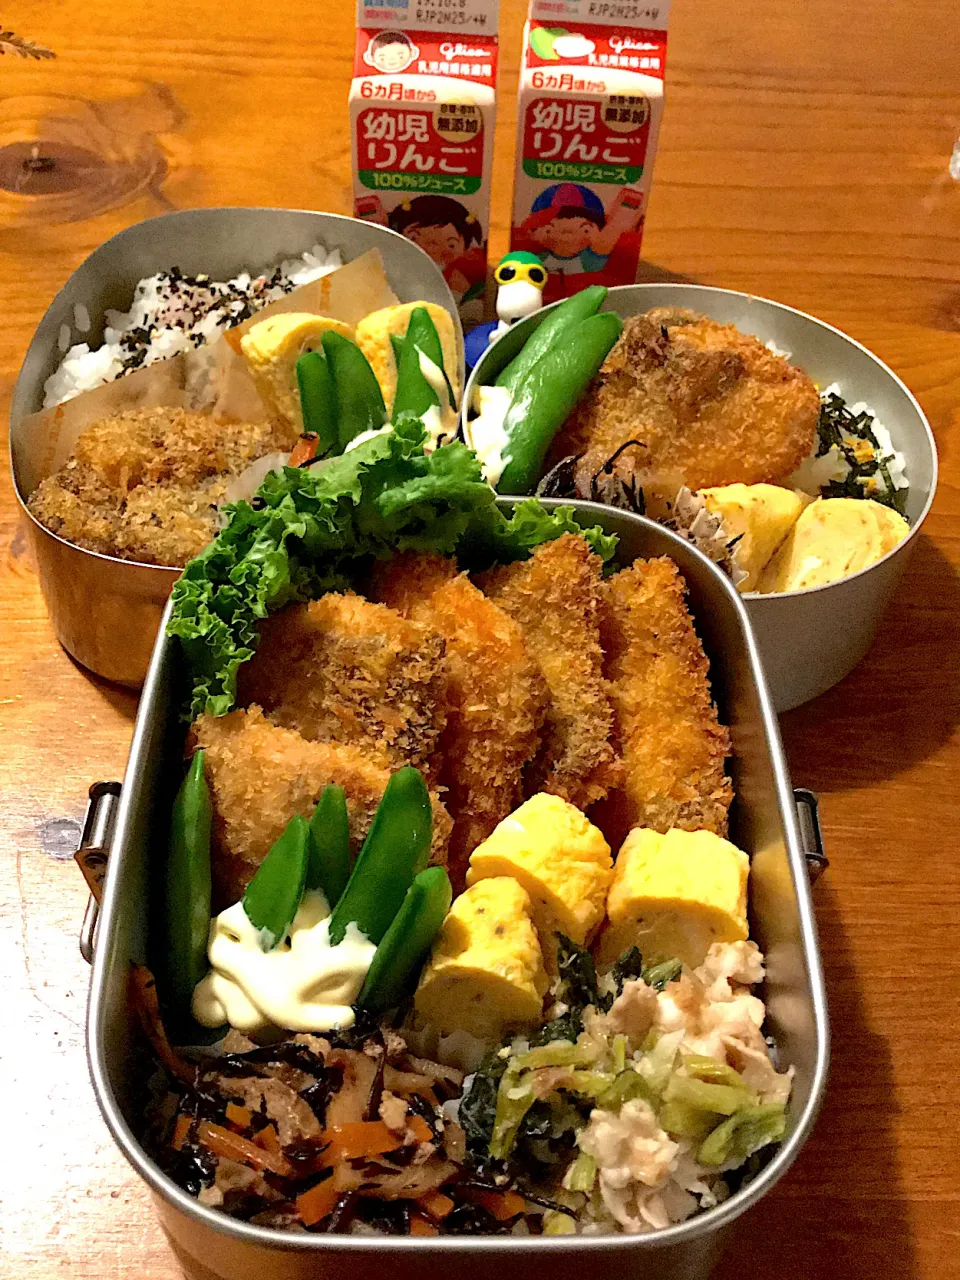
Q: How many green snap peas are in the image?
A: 11